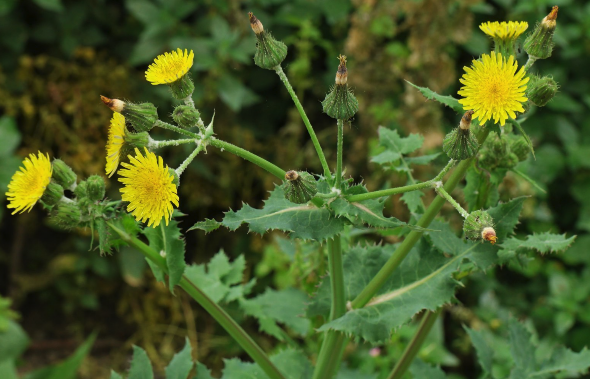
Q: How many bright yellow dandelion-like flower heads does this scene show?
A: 6